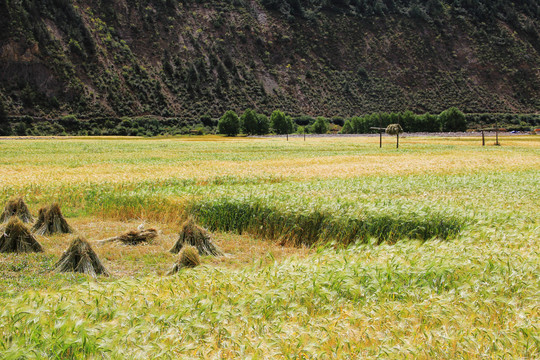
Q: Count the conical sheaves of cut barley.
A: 6